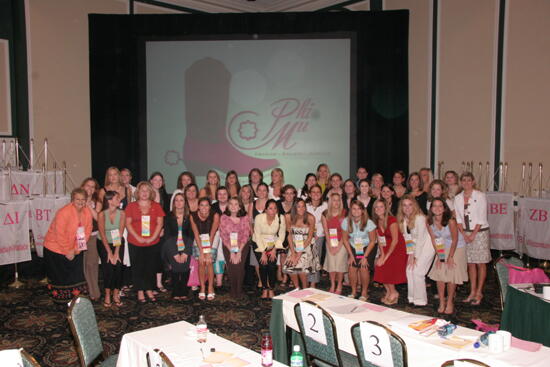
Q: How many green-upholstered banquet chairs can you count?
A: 7